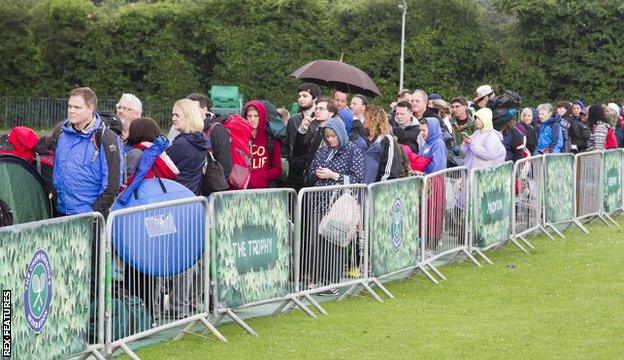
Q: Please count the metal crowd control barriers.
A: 11